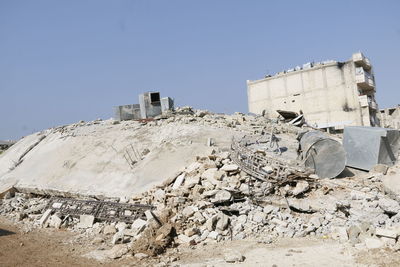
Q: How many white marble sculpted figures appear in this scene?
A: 0